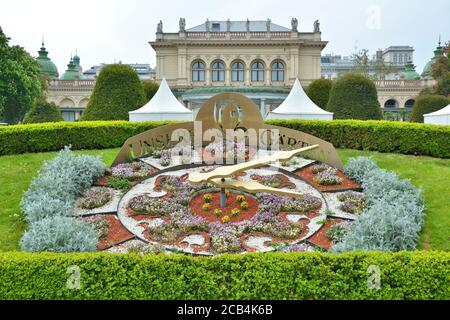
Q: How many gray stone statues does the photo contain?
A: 8